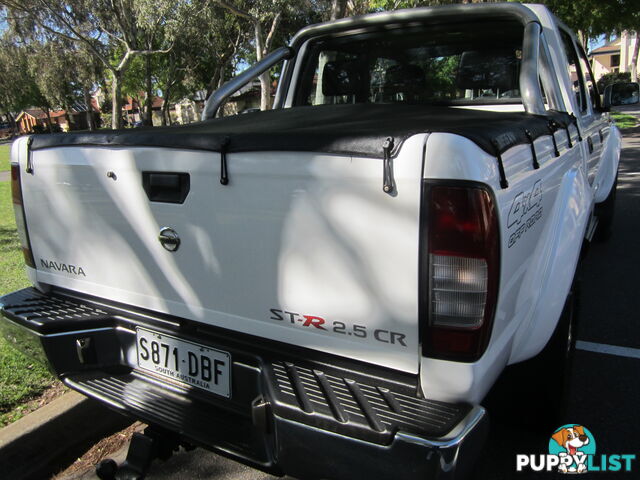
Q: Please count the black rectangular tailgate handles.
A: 1